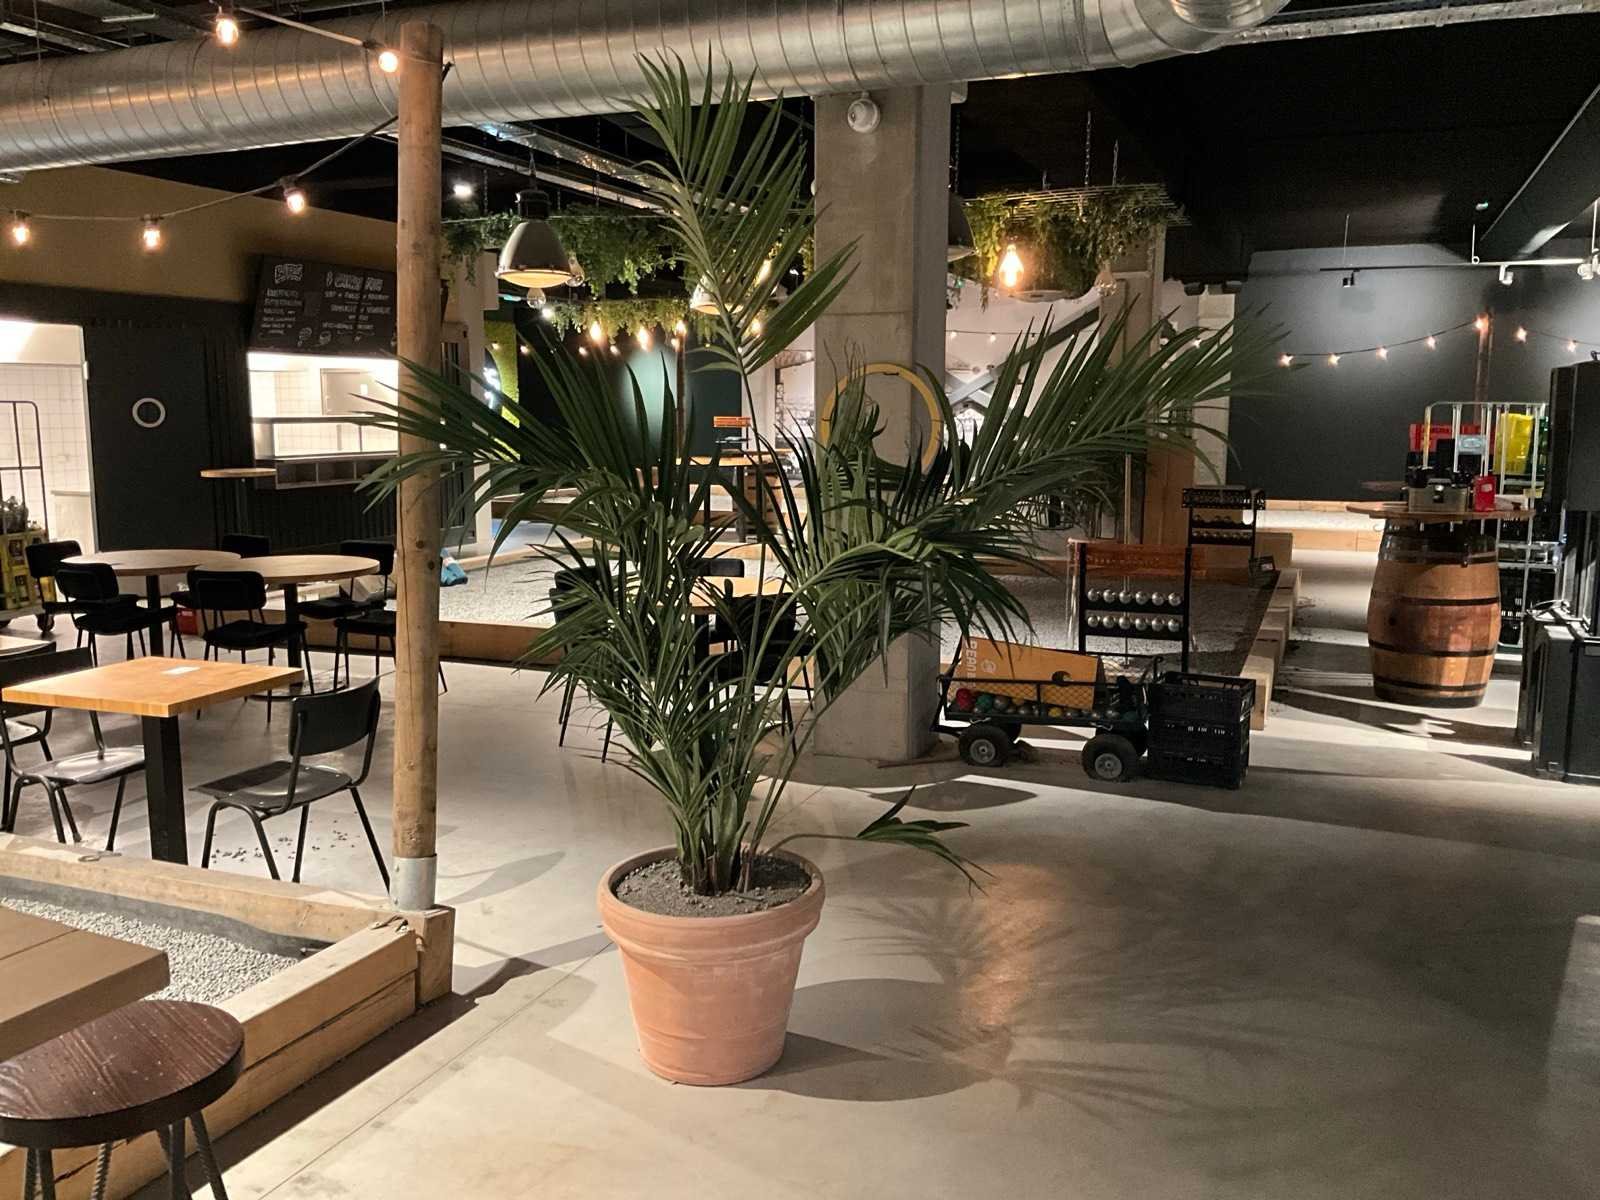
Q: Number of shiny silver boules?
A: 12